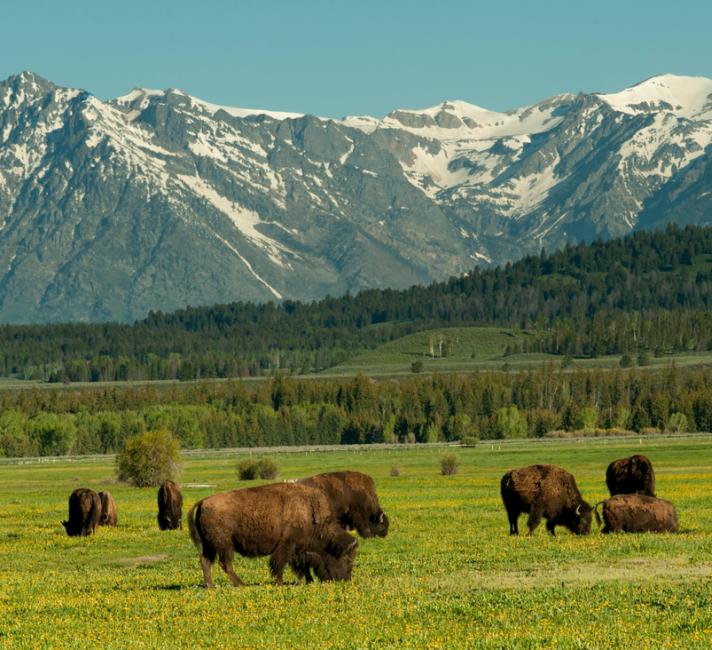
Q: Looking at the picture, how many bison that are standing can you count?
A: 7